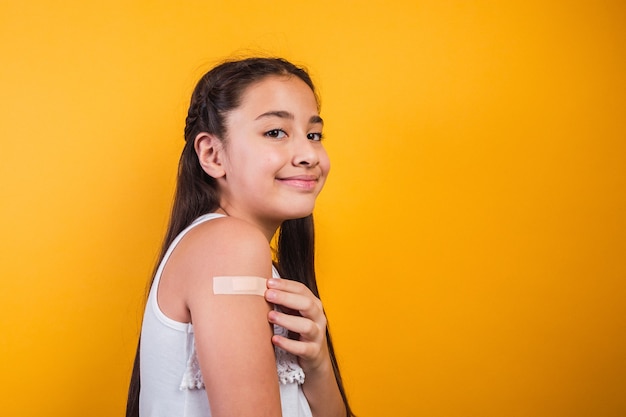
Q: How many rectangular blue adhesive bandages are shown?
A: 0